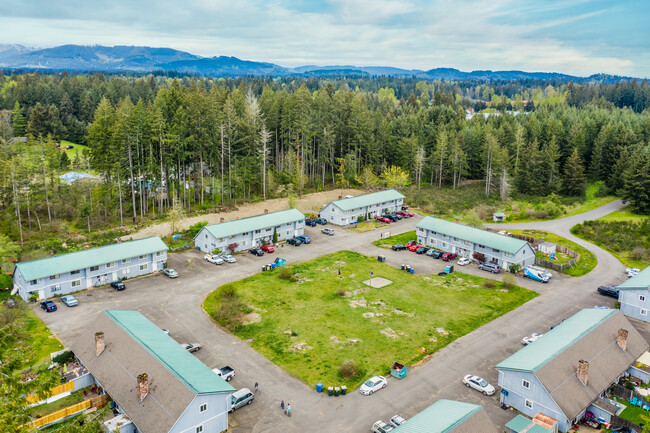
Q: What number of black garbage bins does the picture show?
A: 9